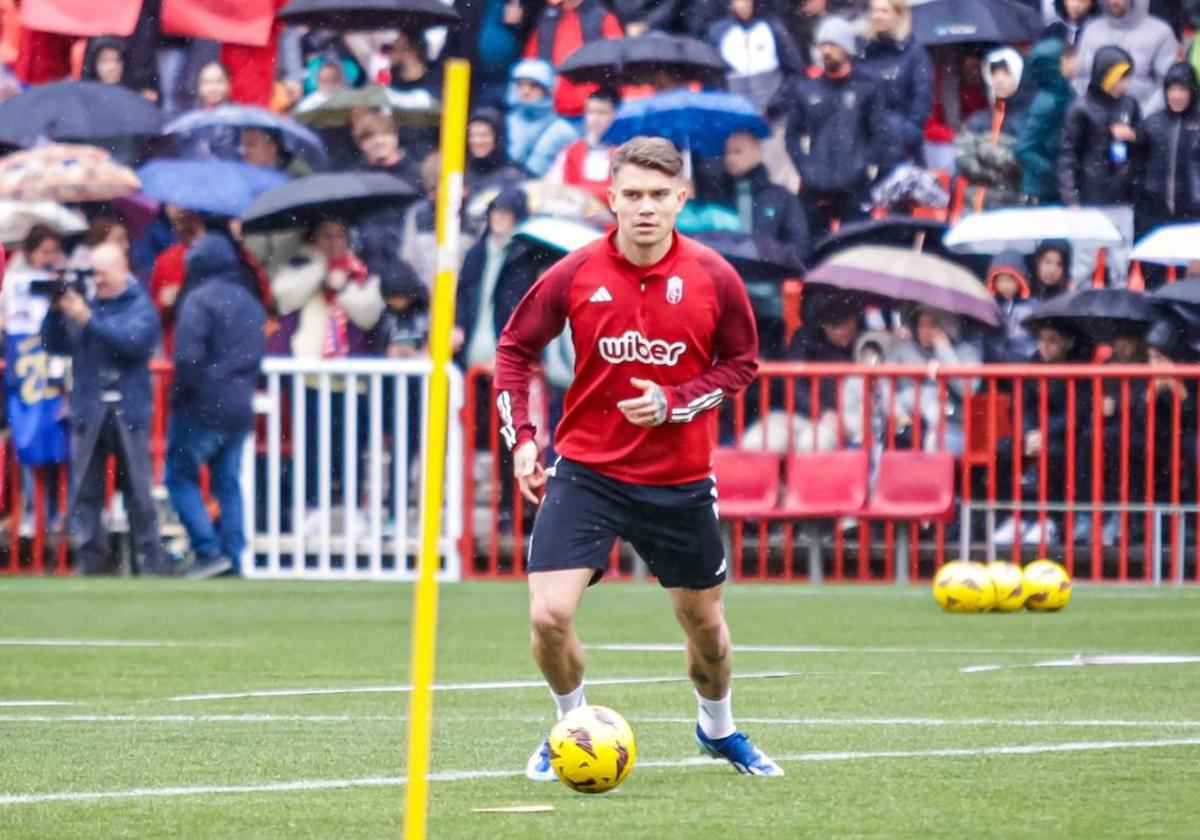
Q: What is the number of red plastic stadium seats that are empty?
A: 3